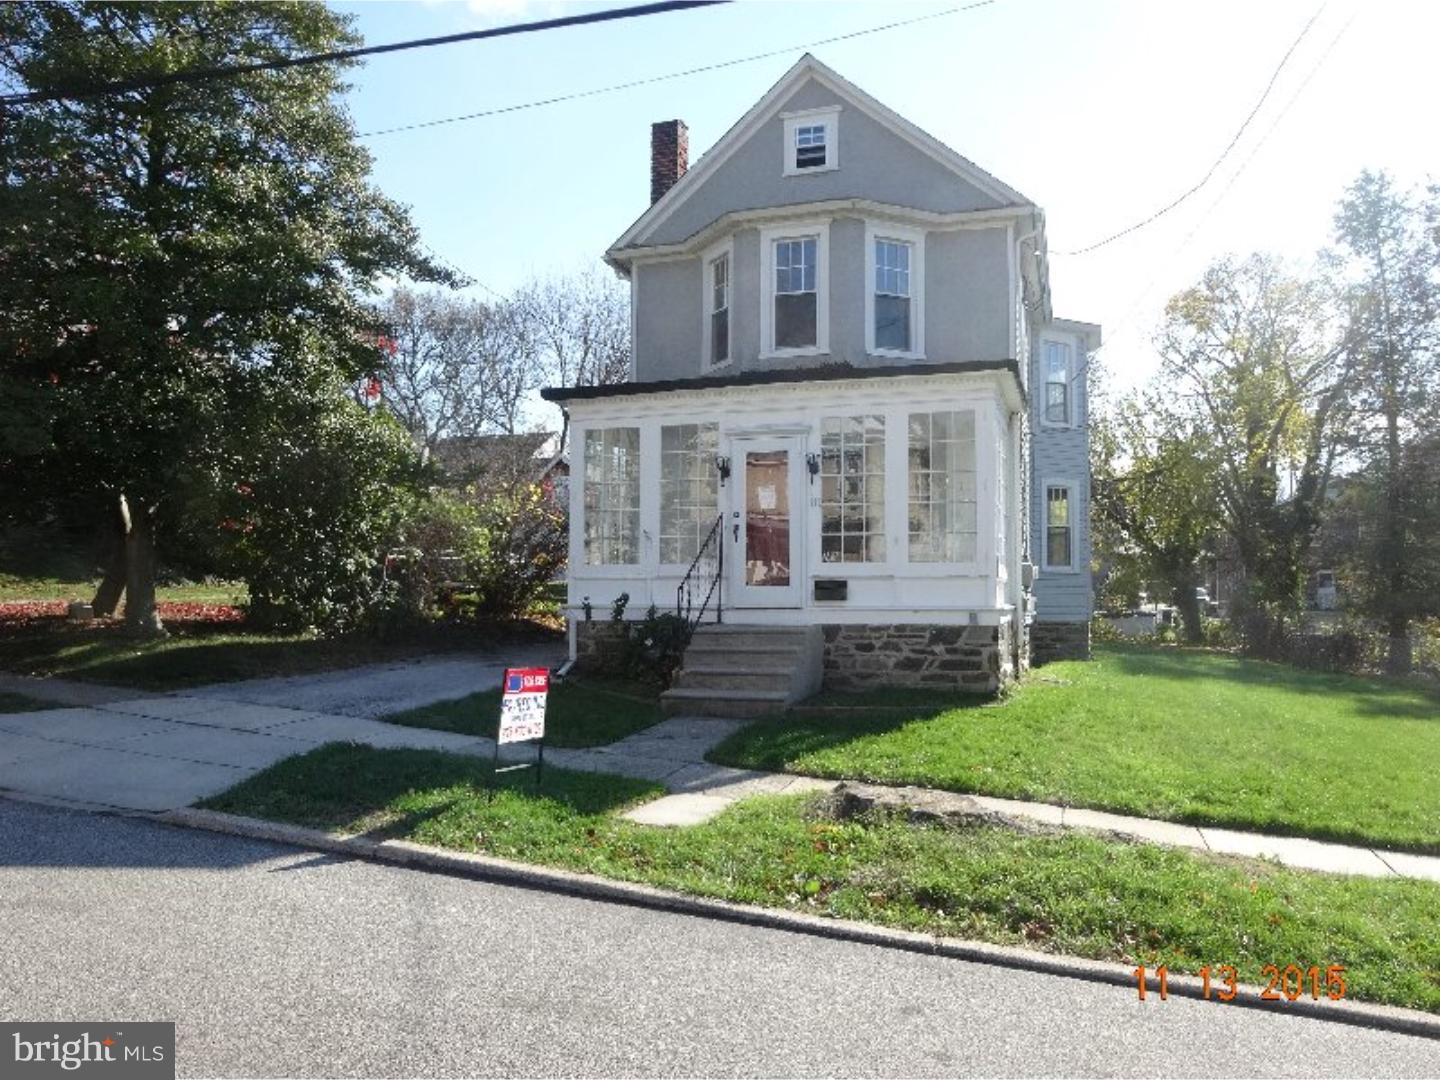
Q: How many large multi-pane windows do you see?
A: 4